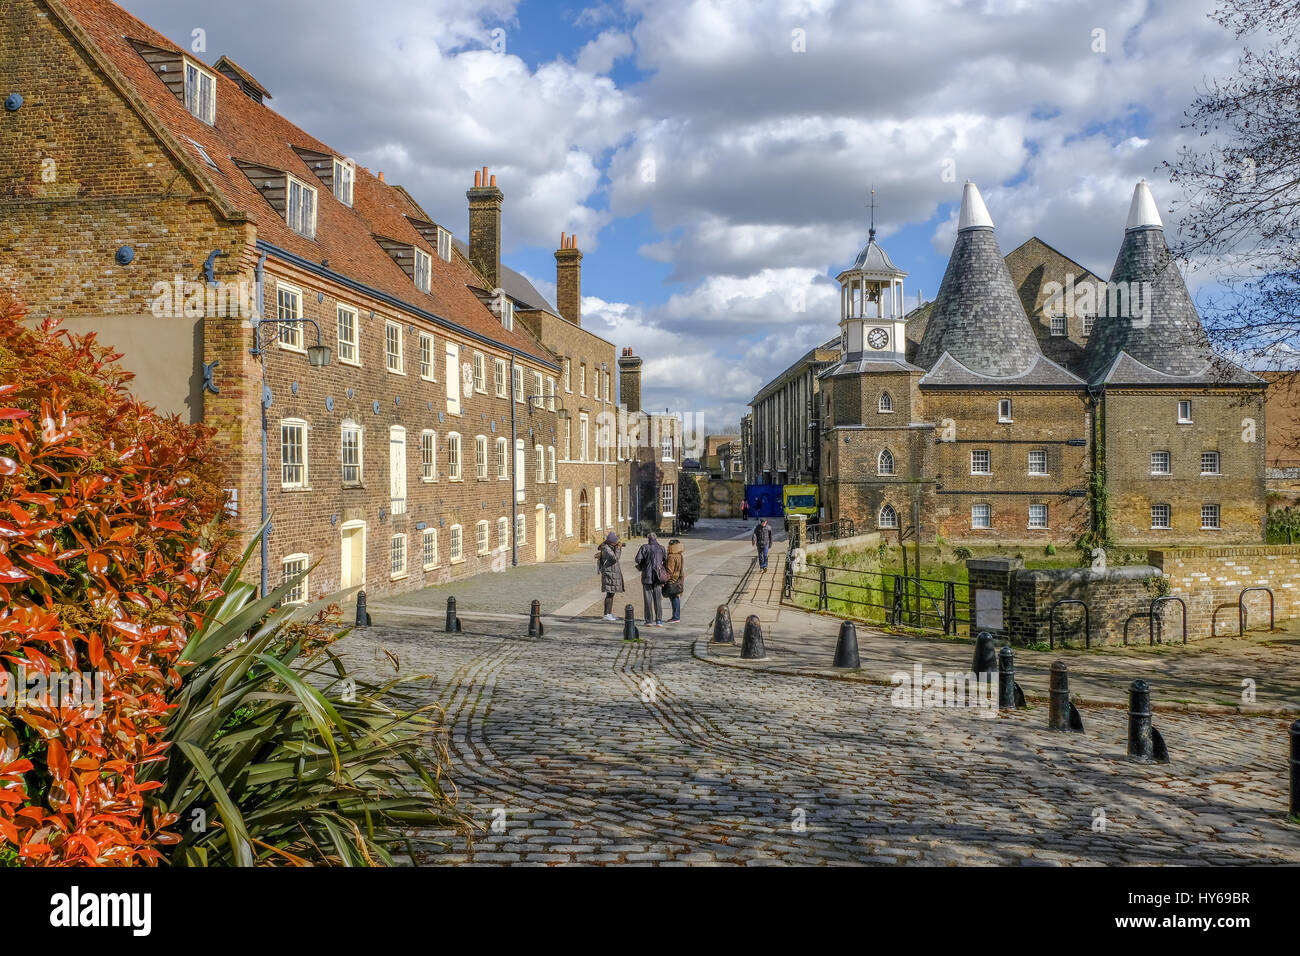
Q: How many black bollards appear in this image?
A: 12